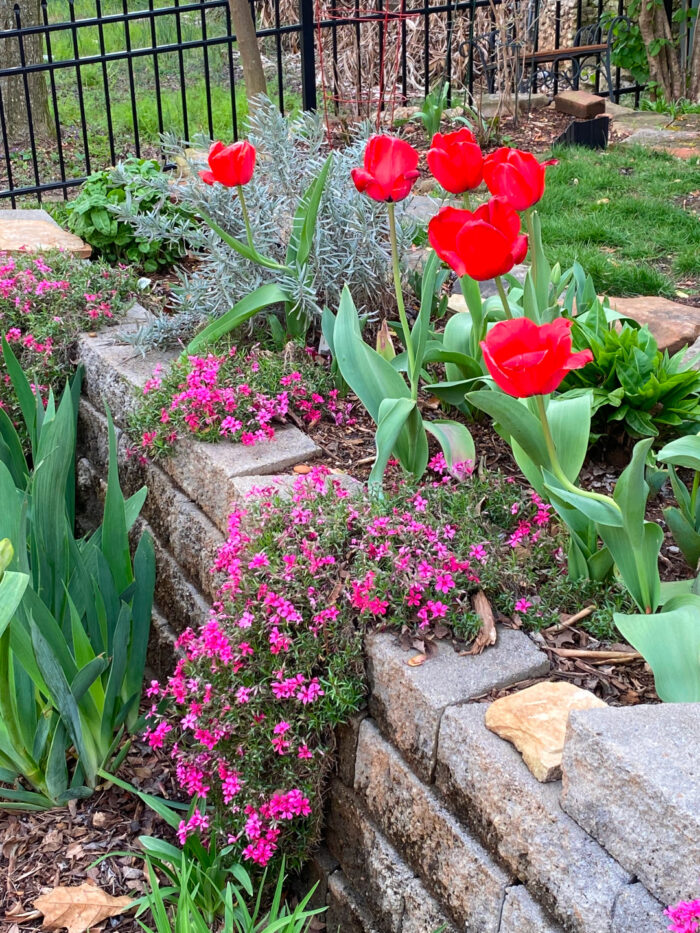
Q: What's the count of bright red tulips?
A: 6